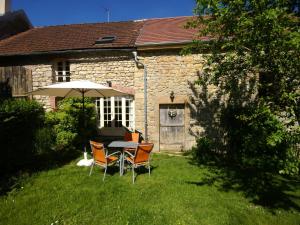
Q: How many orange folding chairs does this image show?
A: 3